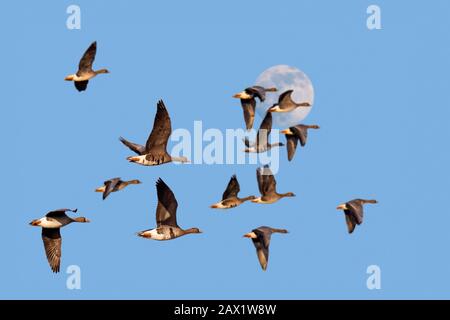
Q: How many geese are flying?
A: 13